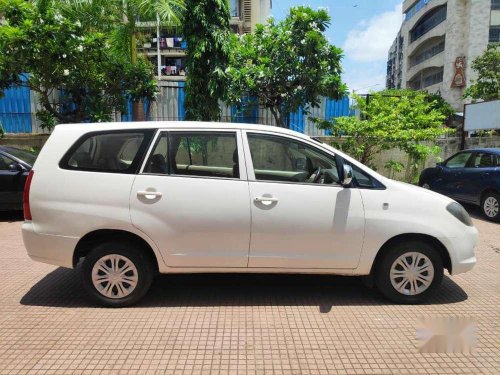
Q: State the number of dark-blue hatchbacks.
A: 1